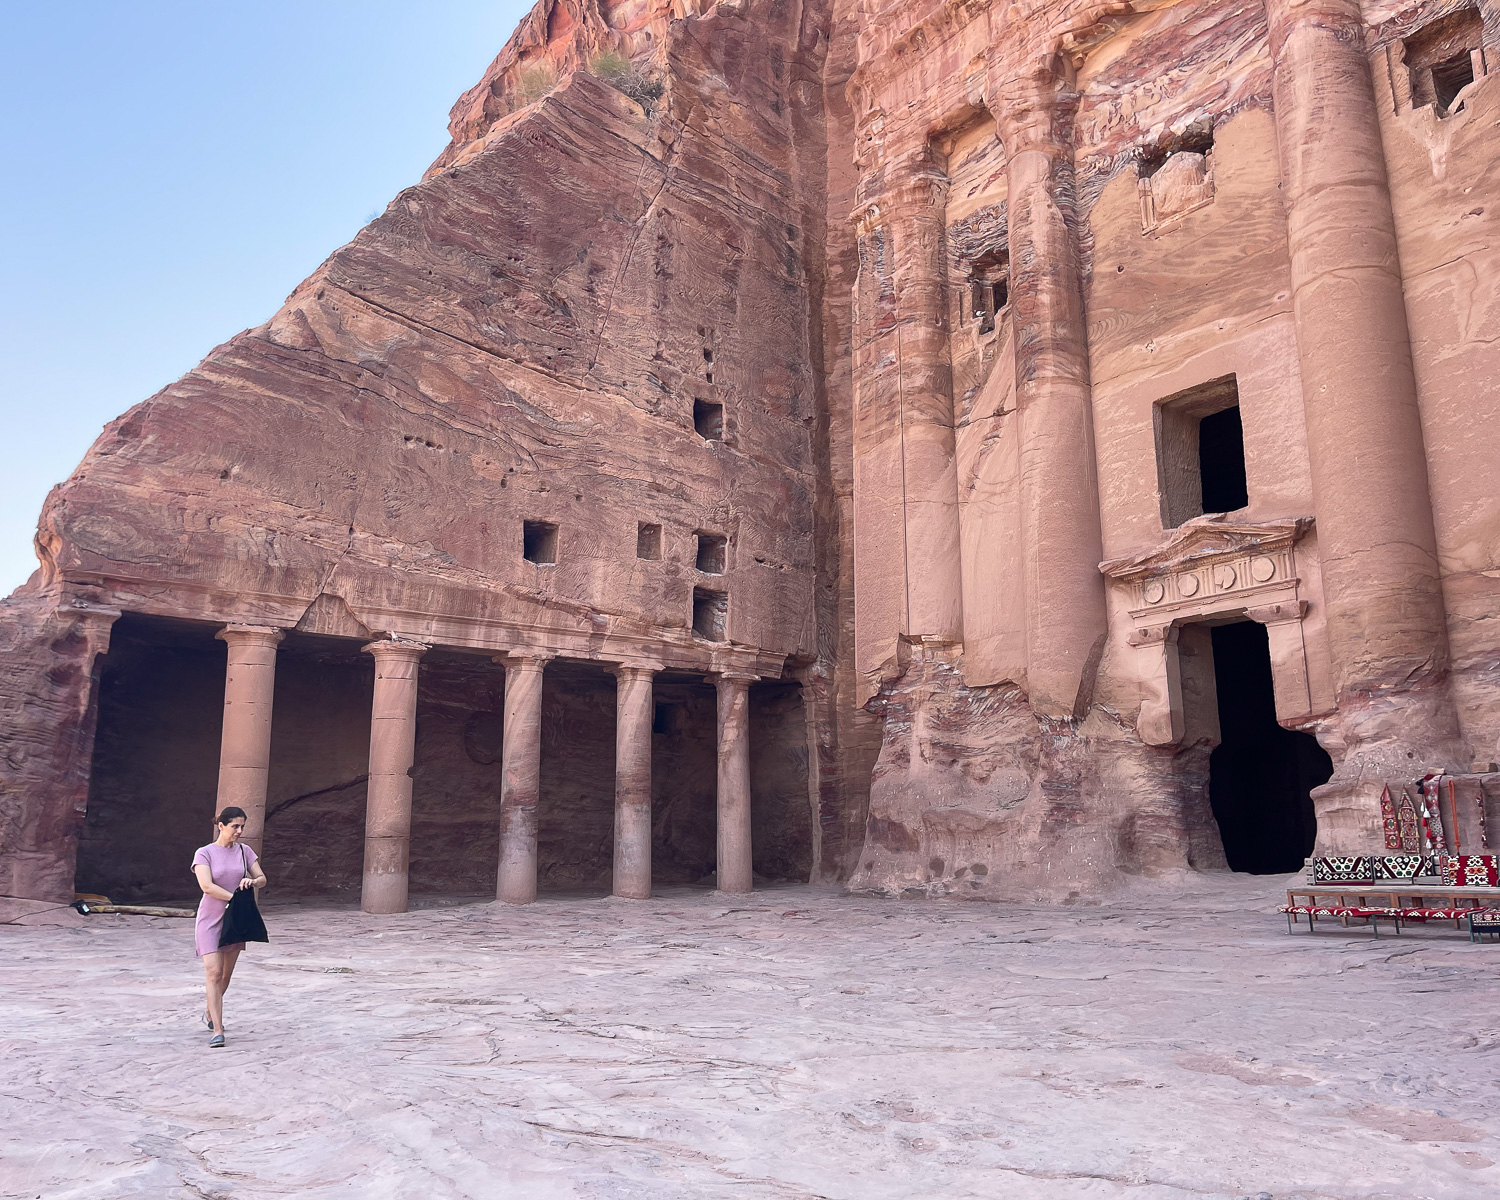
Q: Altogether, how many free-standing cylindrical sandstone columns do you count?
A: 5